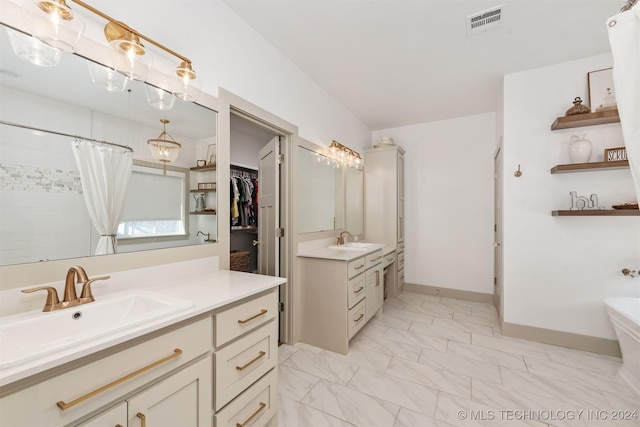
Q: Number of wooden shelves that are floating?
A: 3